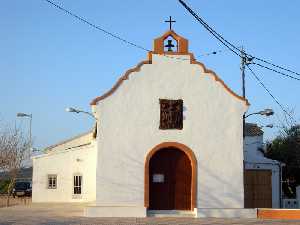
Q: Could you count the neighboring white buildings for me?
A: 2